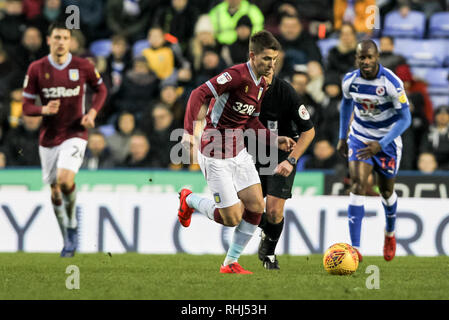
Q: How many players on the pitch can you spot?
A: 3